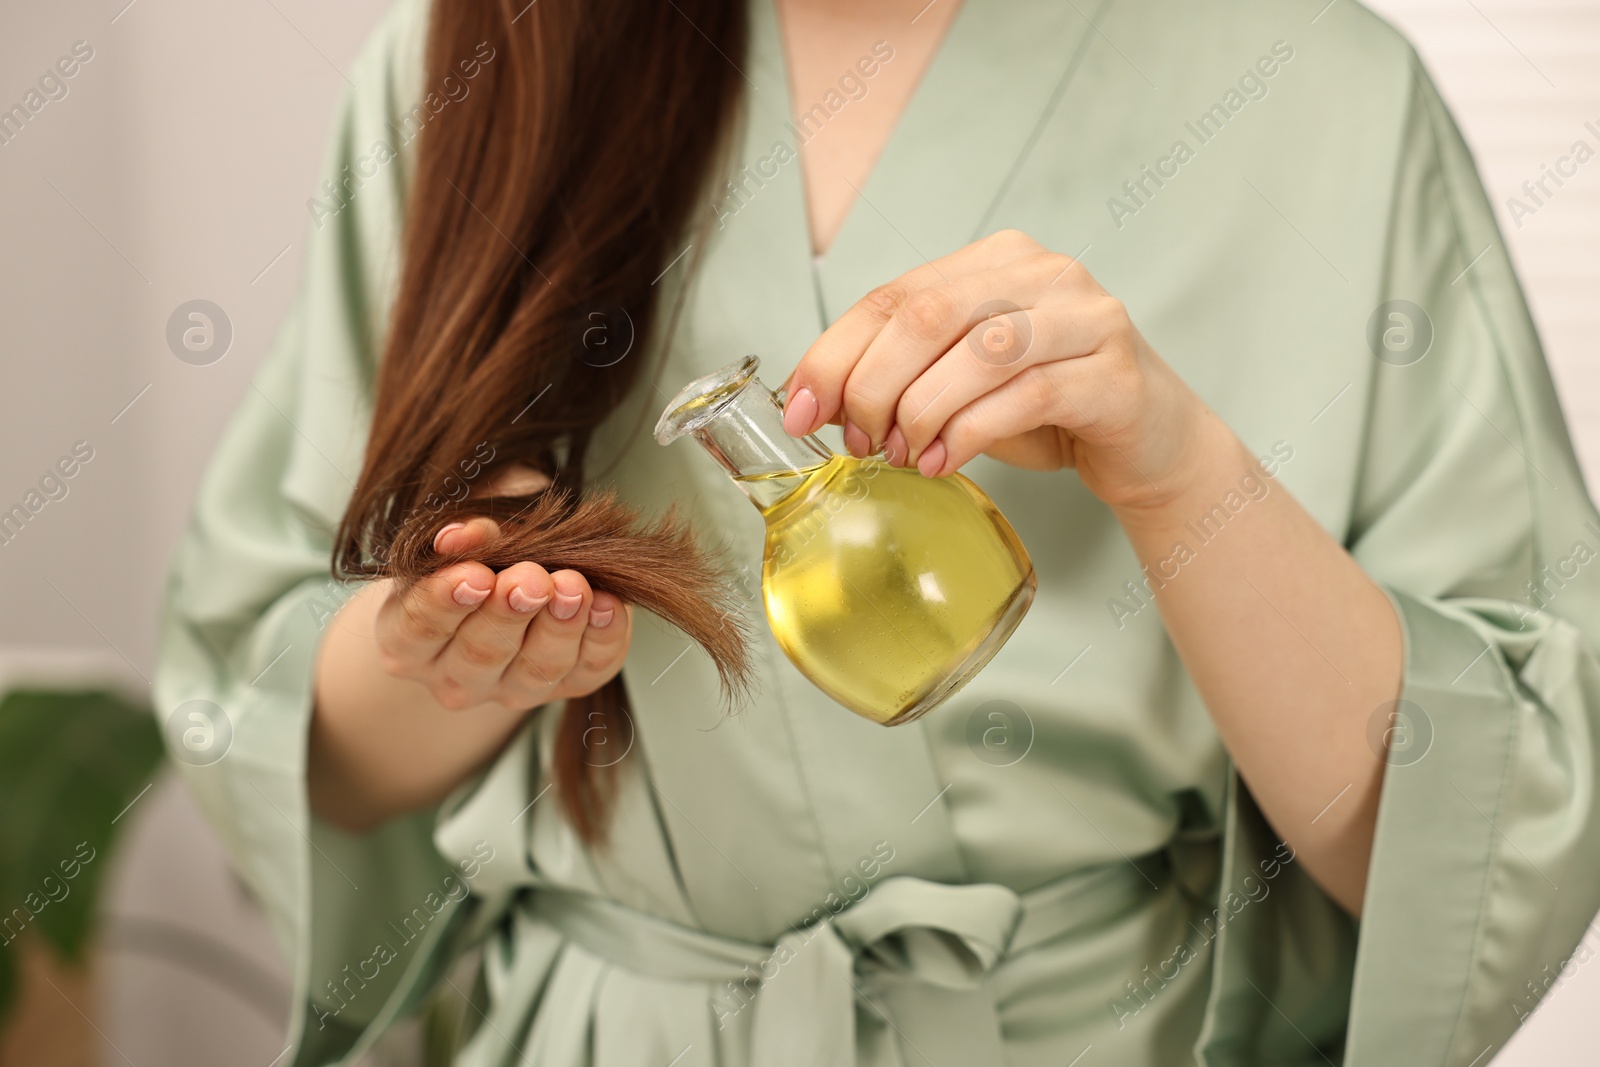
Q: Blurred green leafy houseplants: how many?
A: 1